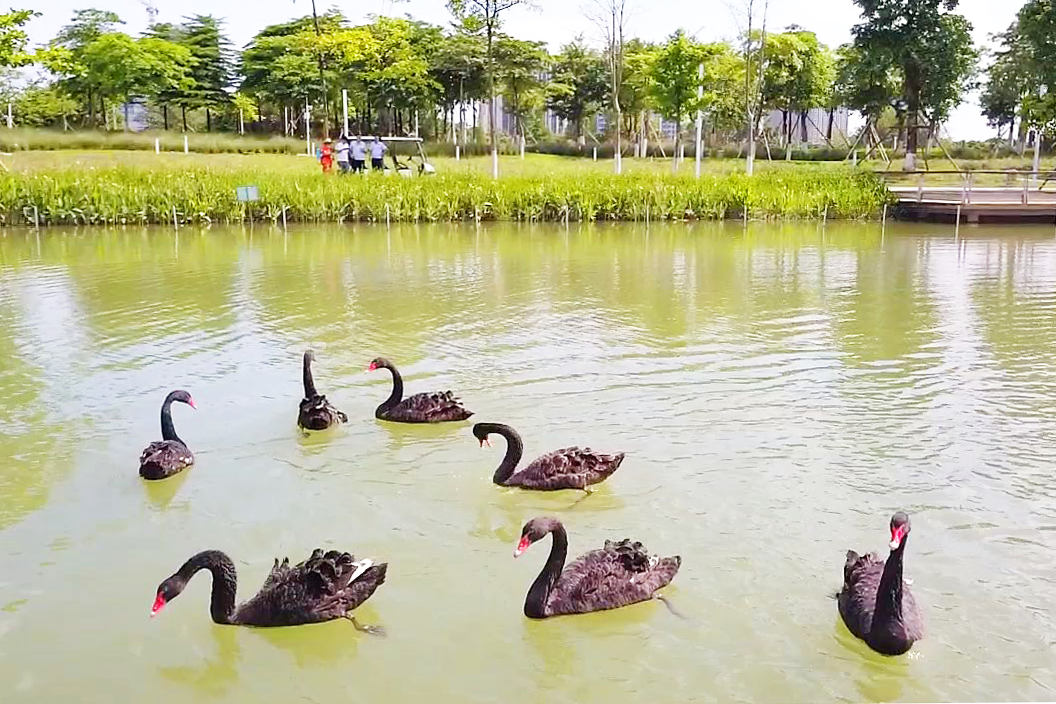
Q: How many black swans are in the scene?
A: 7